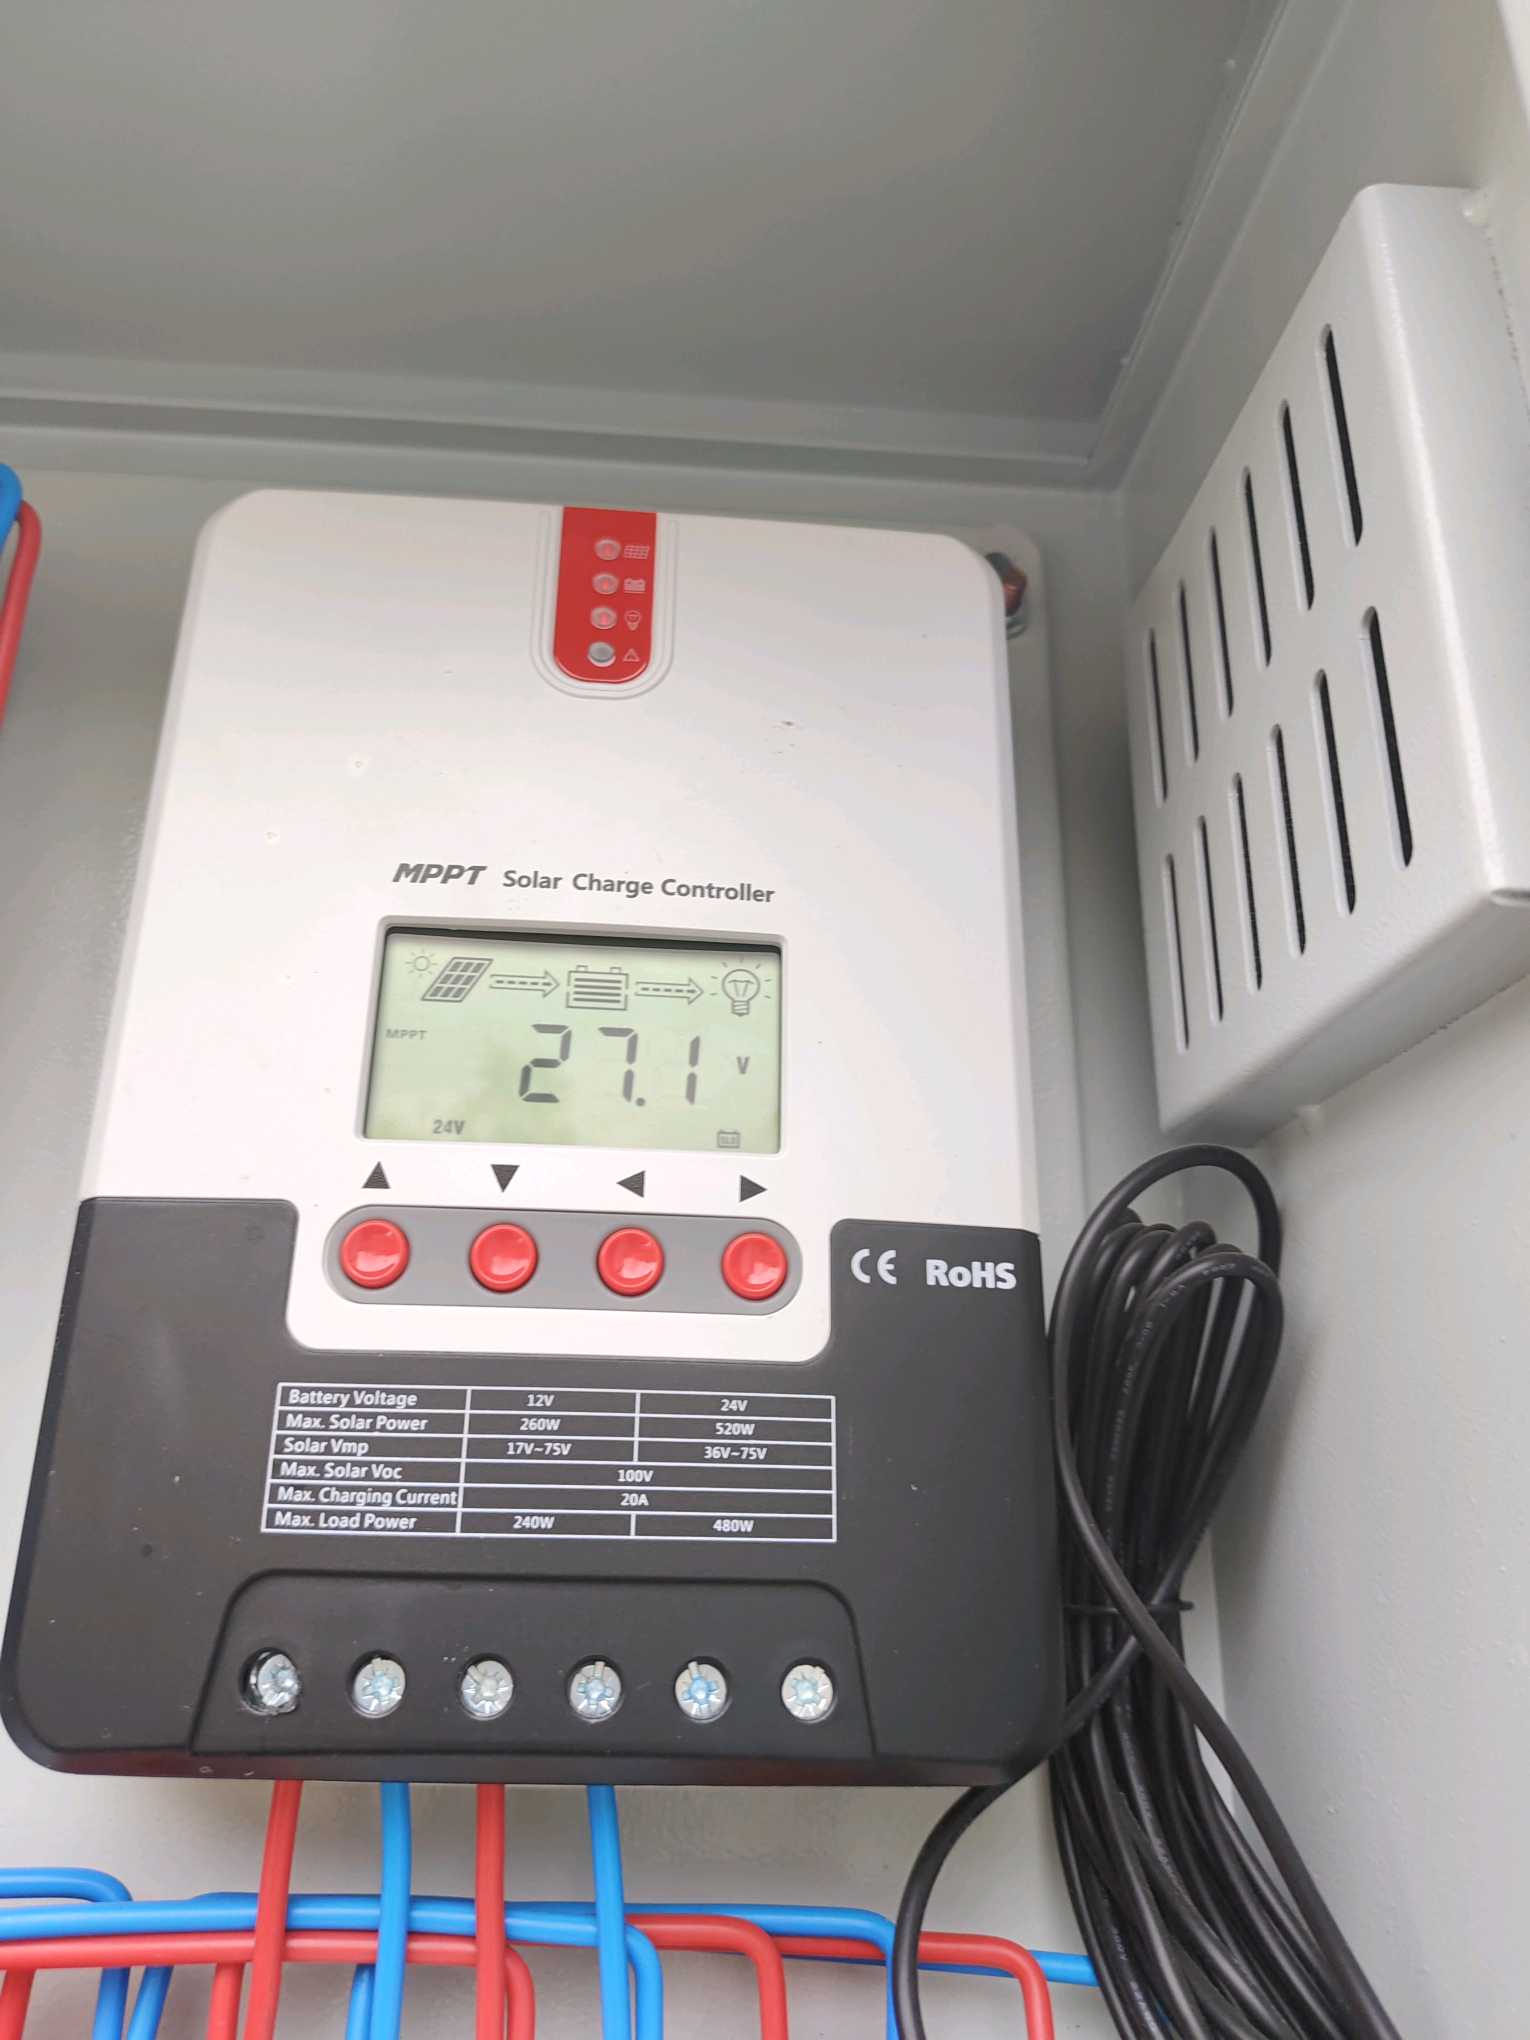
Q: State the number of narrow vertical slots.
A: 12